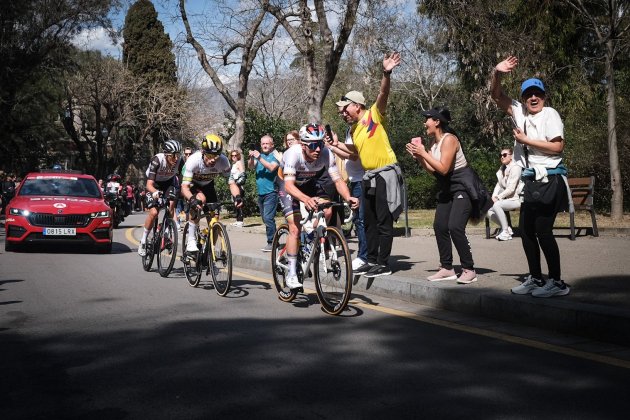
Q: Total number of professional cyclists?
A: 3